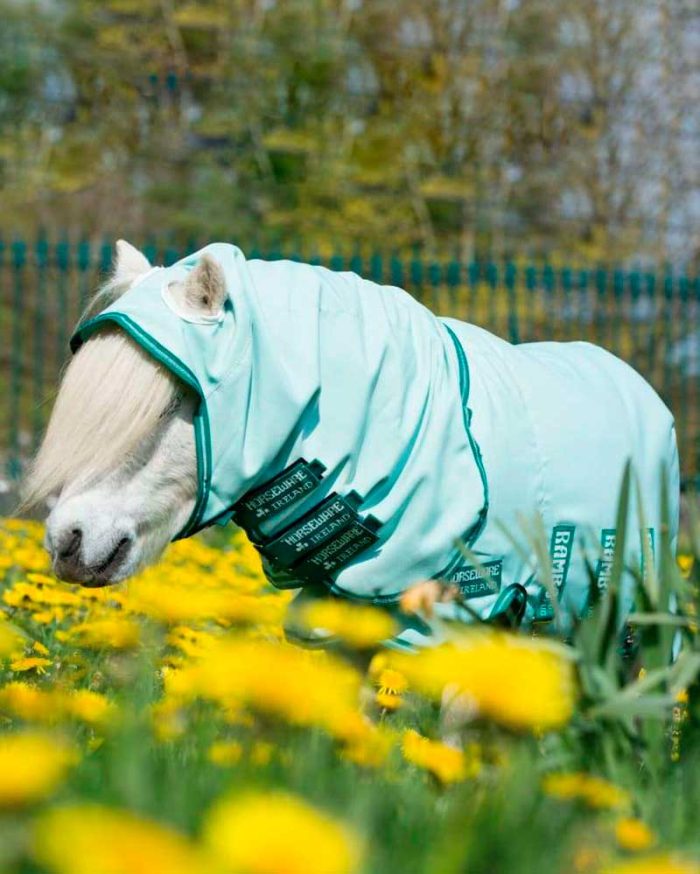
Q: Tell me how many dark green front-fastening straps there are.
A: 3